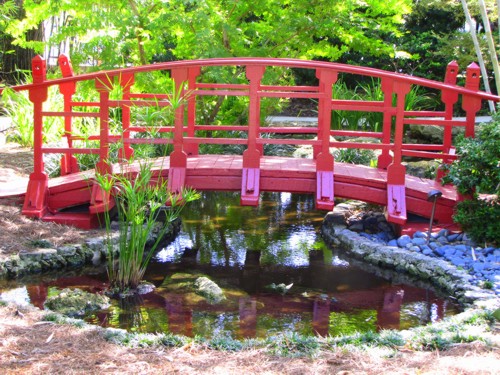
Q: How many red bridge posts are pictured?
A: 14